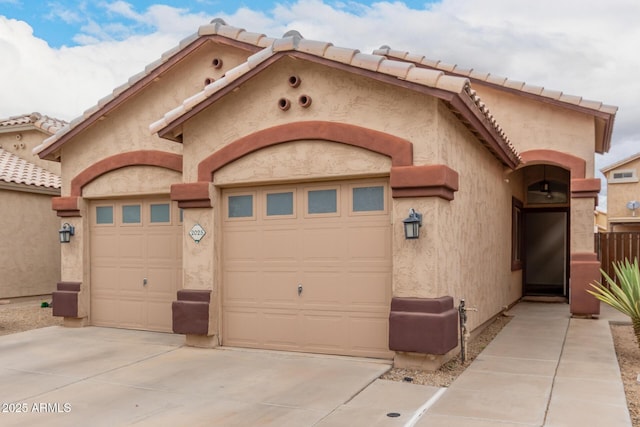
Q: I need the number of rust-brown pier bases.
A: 4